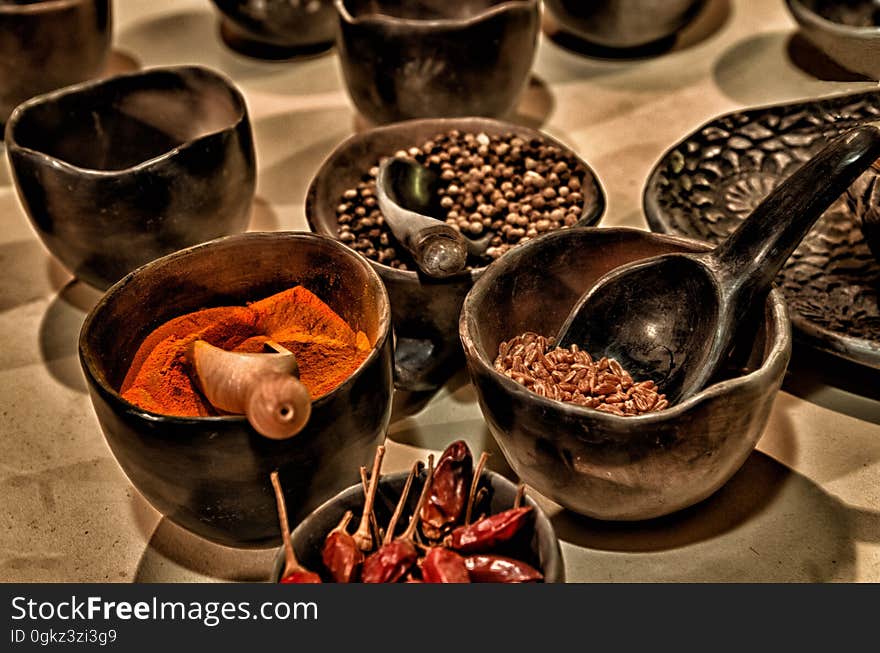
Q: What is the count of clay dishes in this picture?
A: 11